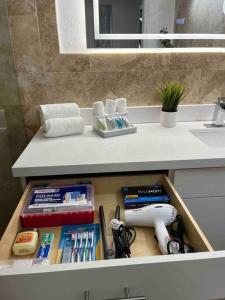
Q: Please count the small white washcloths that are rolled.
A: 3